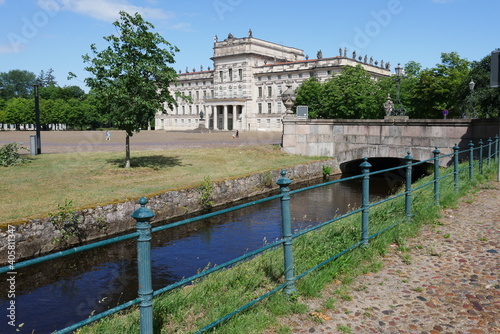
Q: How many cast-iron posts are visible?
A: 10